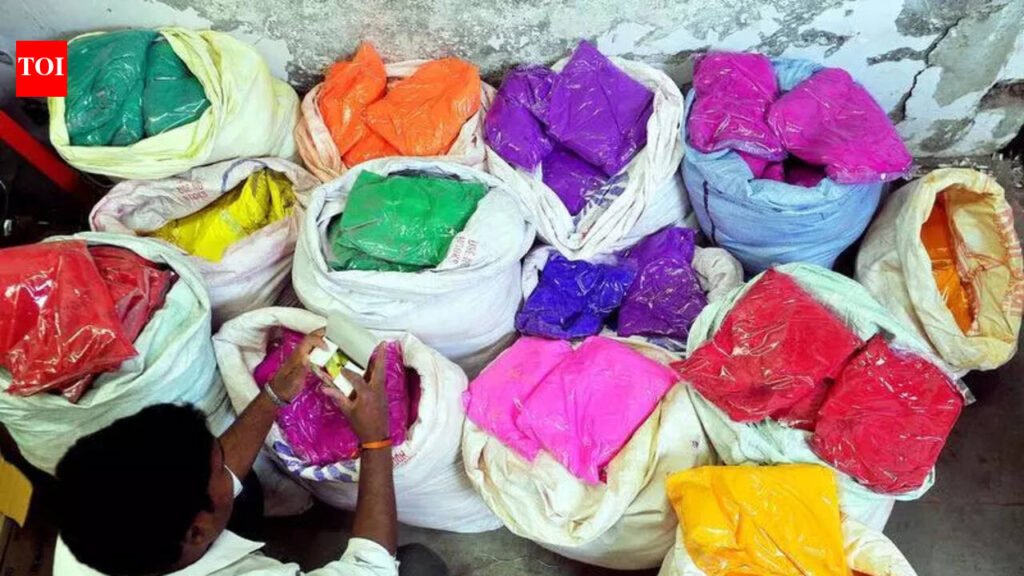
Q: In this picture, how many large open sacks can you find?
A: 13